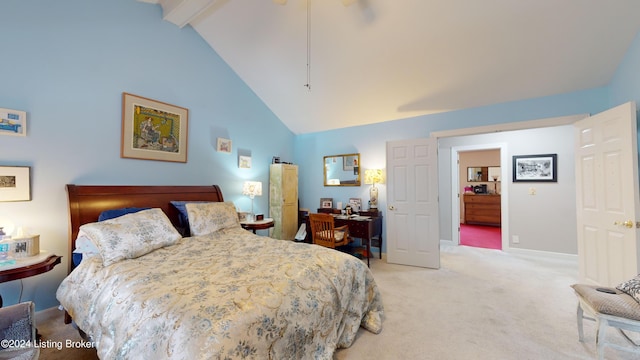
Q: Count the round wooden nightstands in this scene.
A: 2